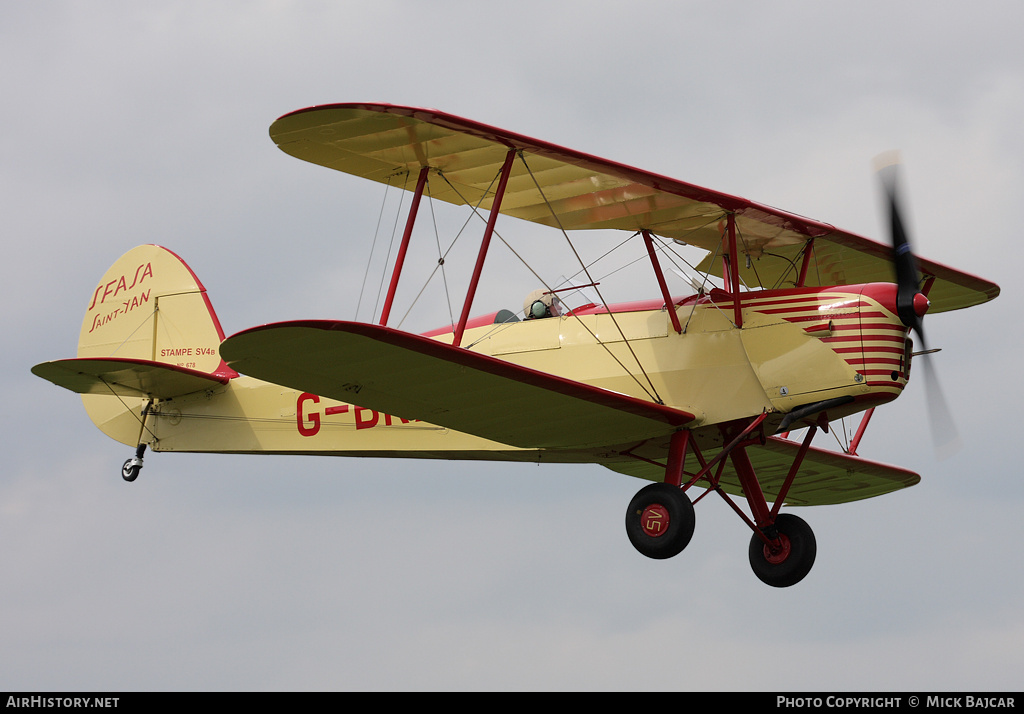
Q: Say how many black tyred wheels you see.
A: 3